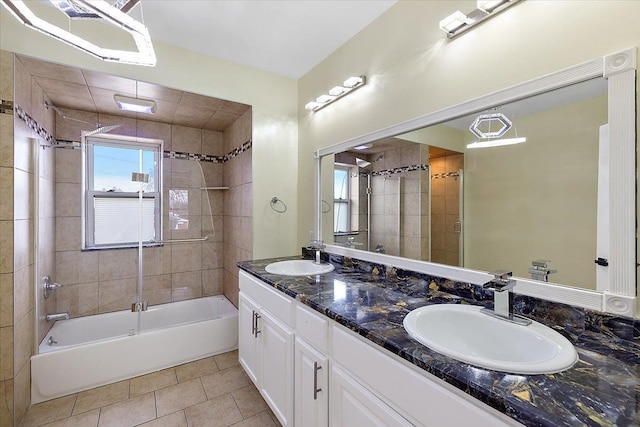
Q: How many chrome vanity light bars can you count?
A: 2